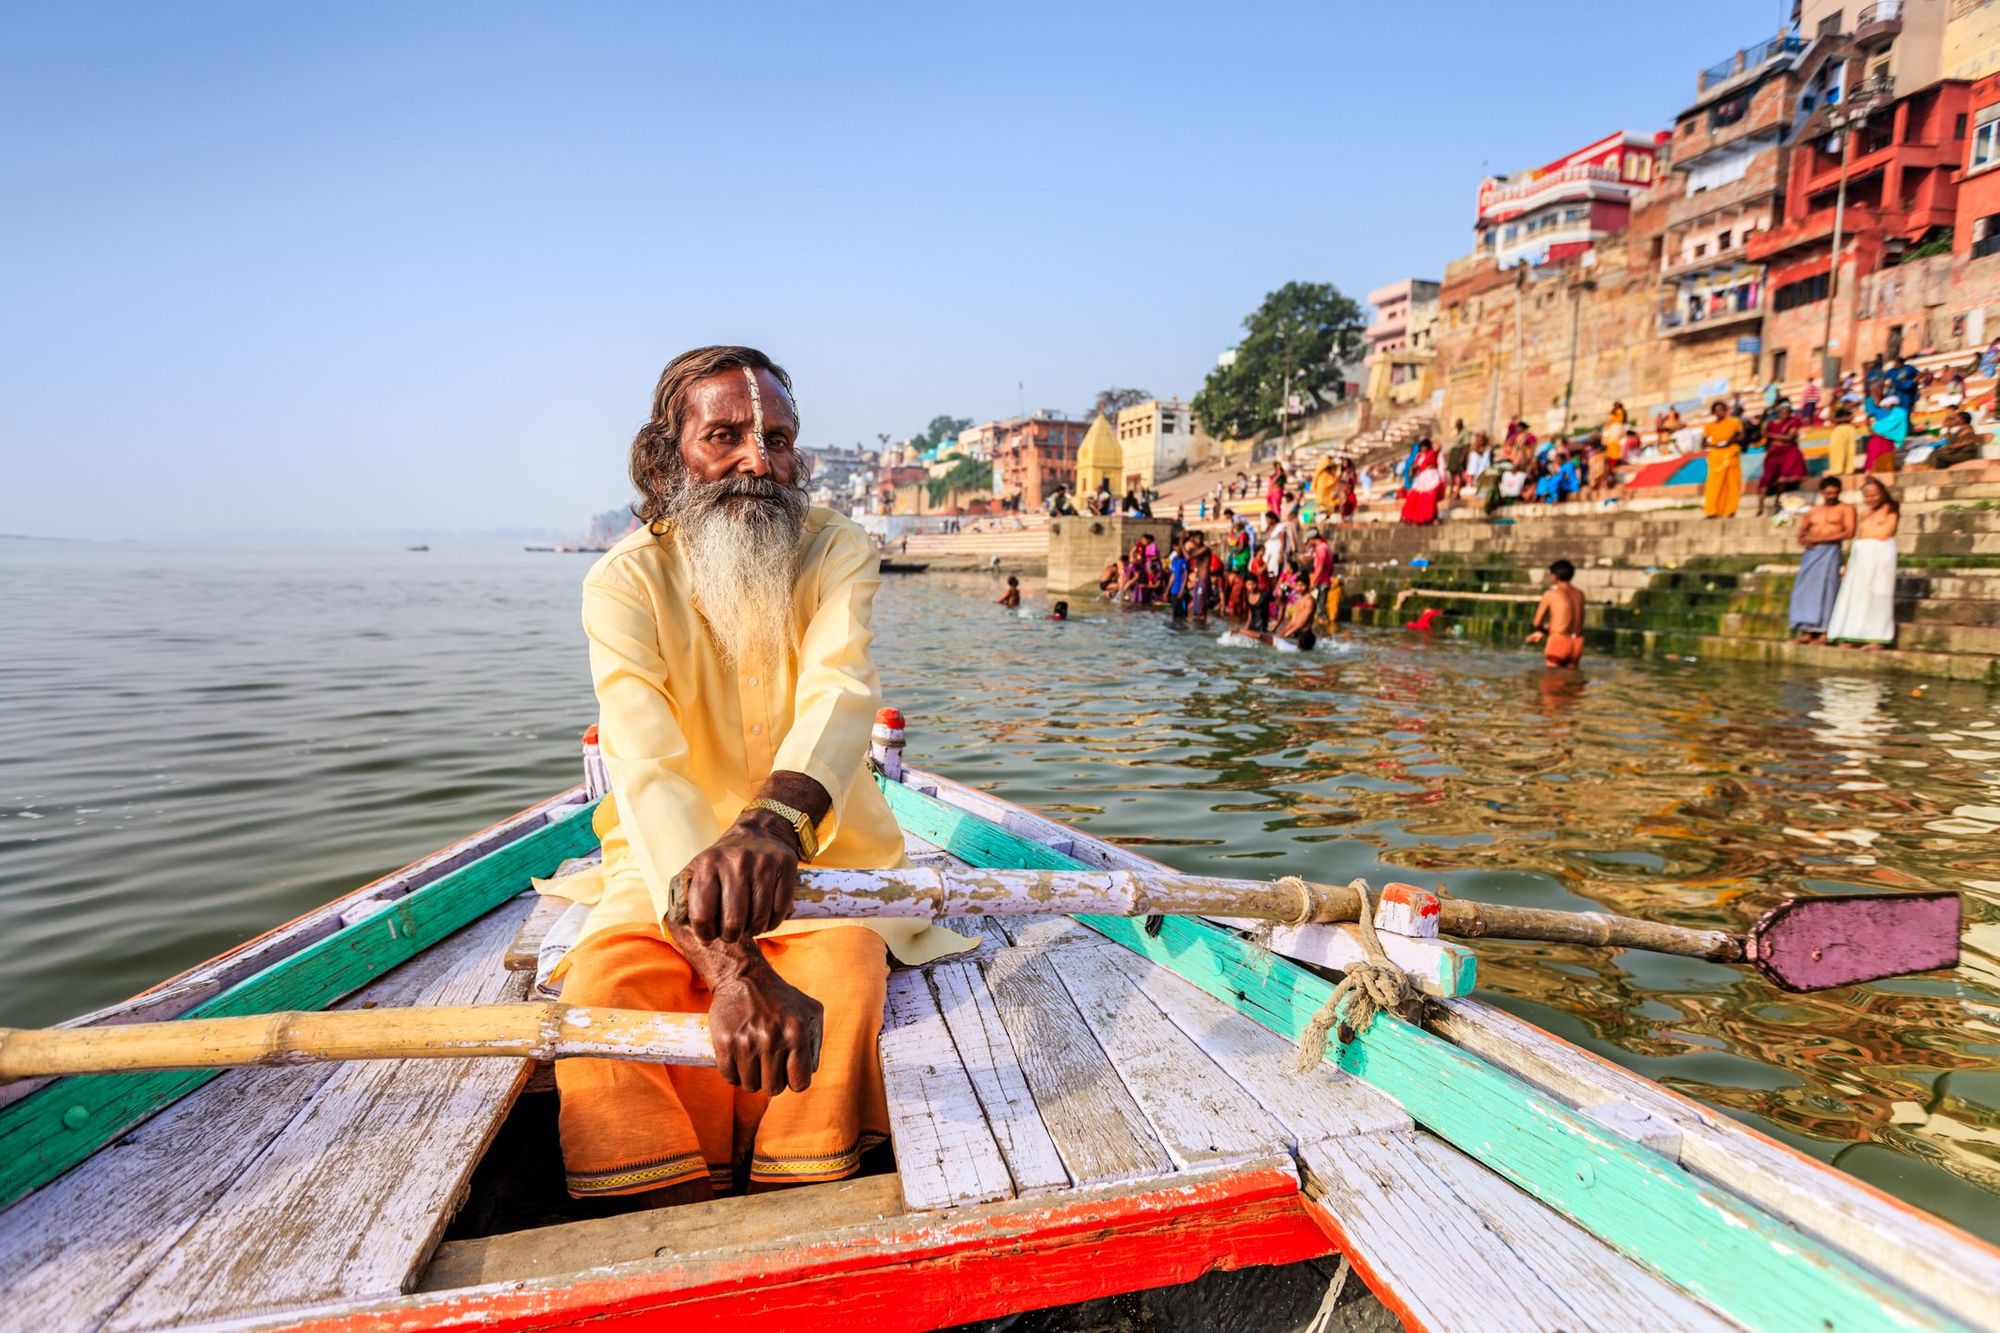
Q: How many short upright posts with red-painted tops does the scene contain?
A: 3